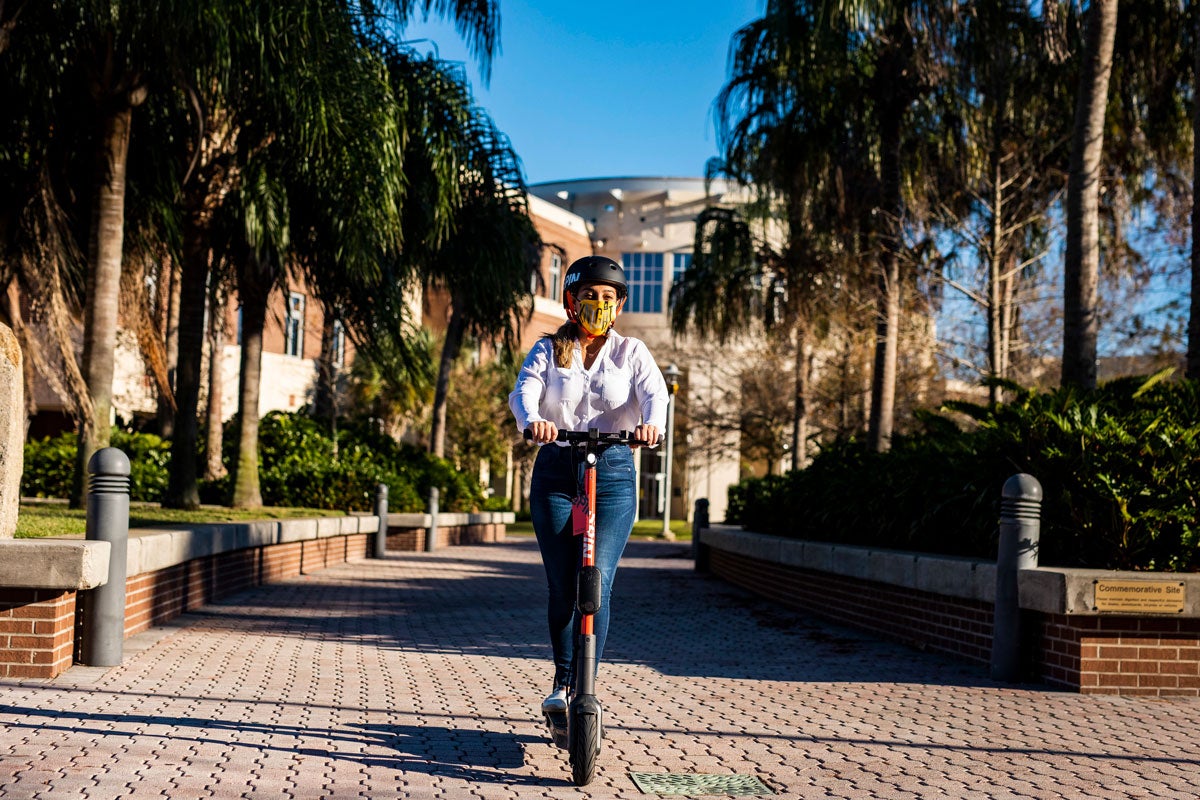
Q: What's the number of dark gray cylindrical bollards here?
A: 5